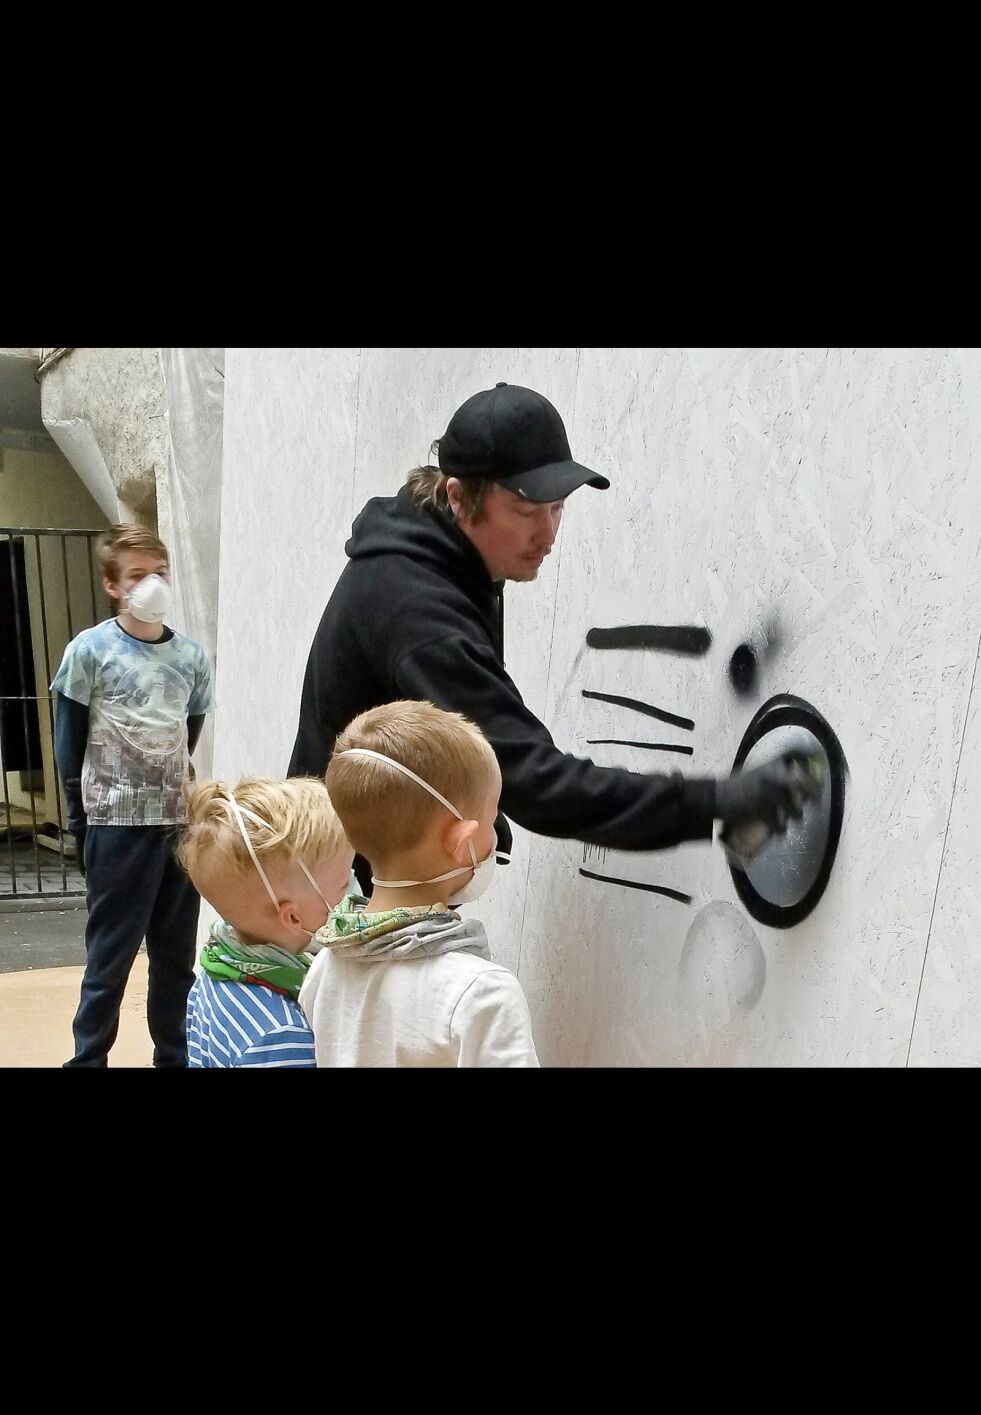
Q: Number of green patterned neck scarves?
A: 2